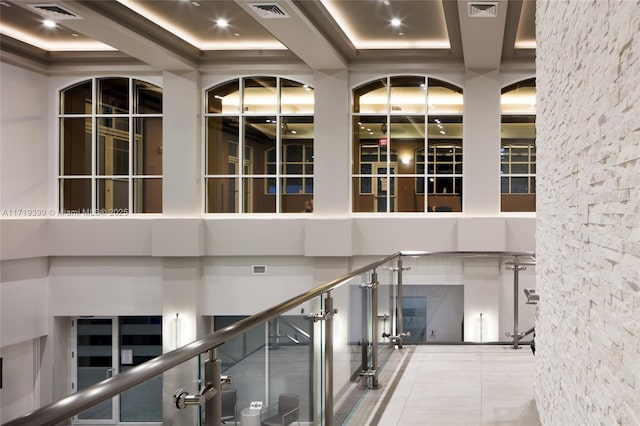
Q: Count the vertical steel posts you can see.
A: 5